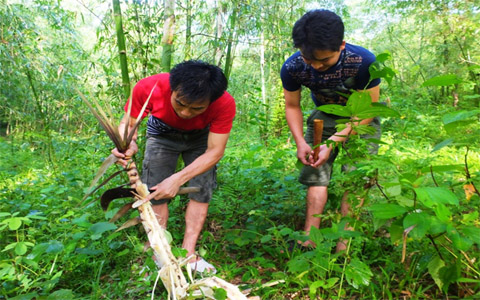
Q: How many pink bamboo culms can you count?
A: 0